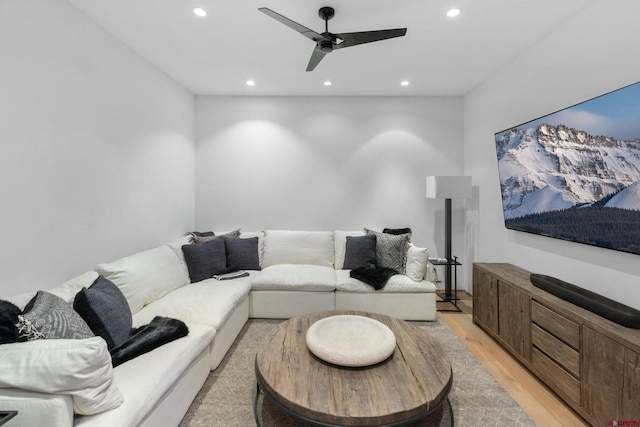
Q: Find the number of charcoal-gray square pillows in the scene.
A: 4